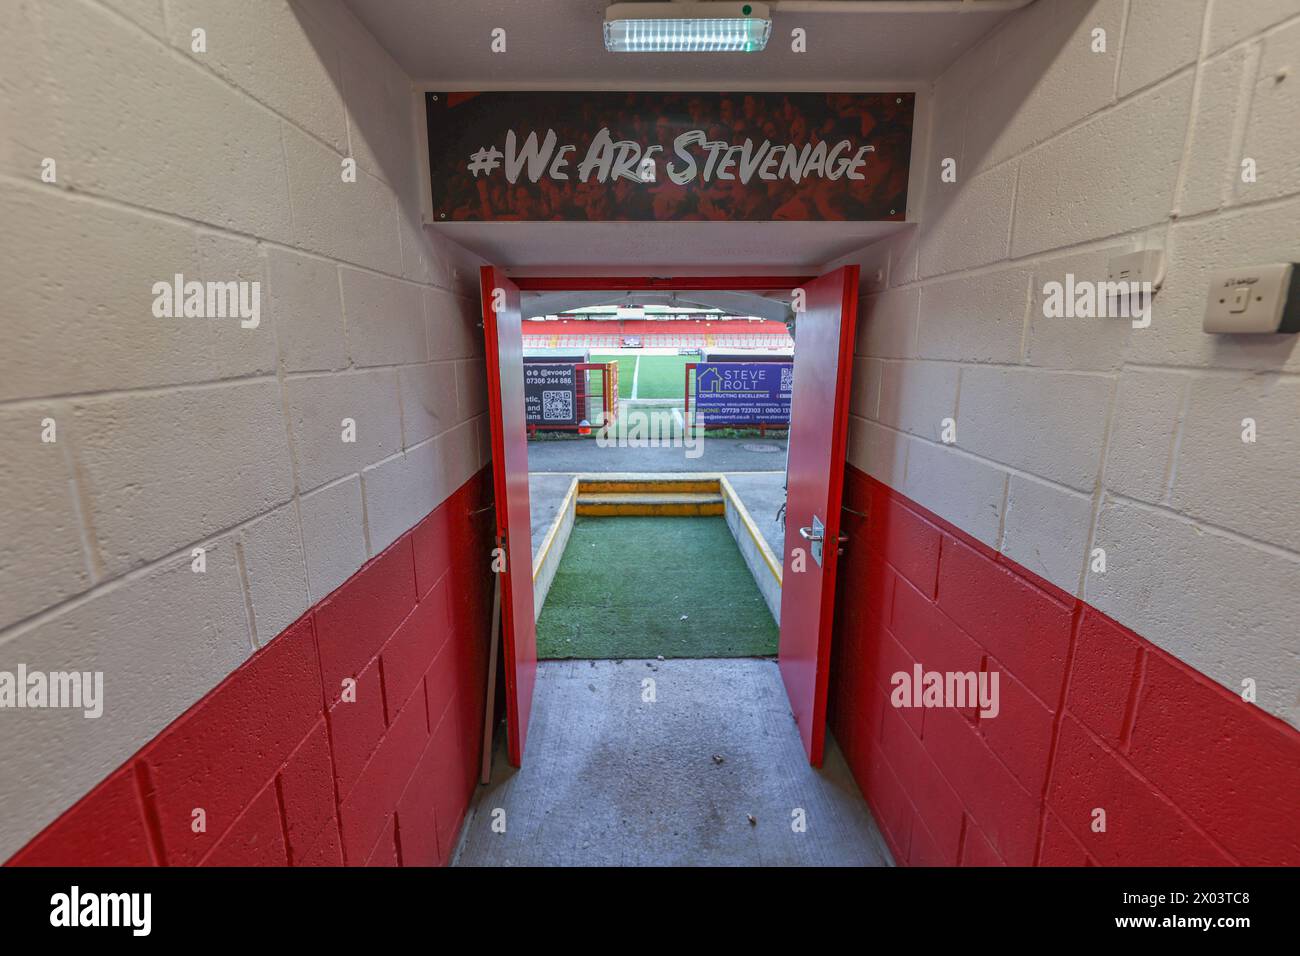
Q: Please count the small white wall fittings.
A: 2